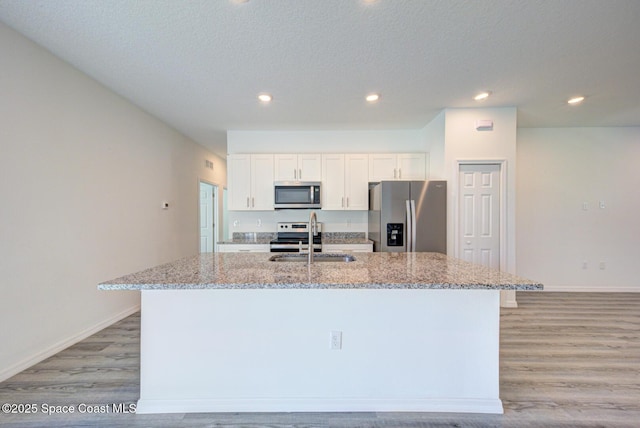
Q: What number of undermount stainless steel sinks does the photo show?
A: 1